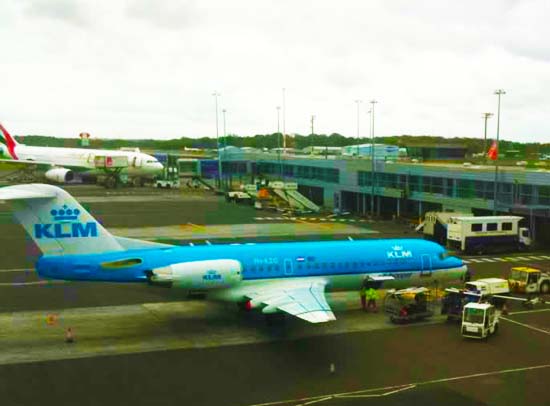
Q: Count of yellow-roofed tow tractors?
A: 1